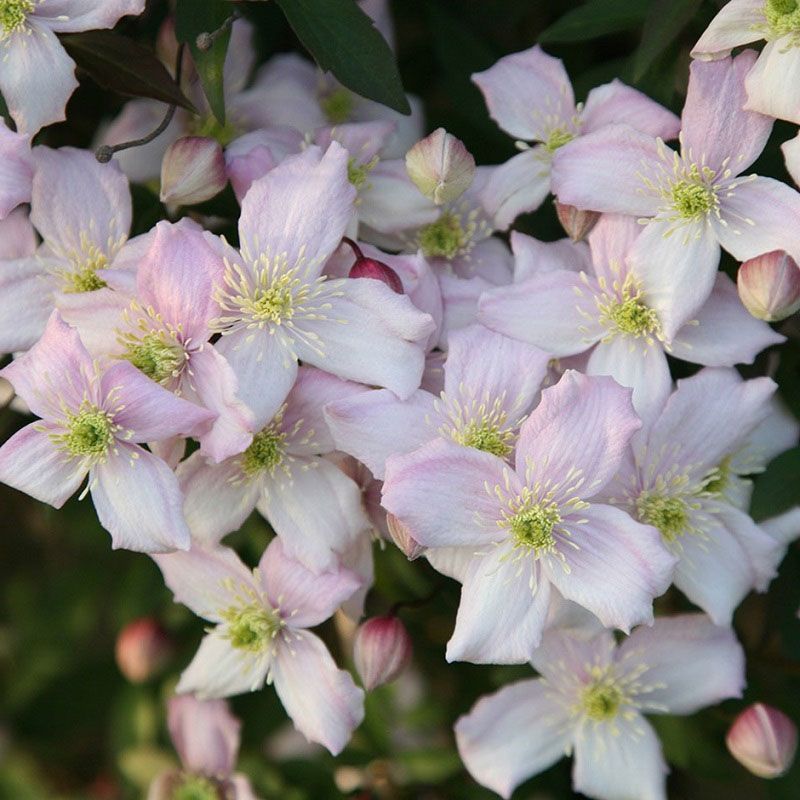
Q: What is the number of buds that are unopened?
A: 9